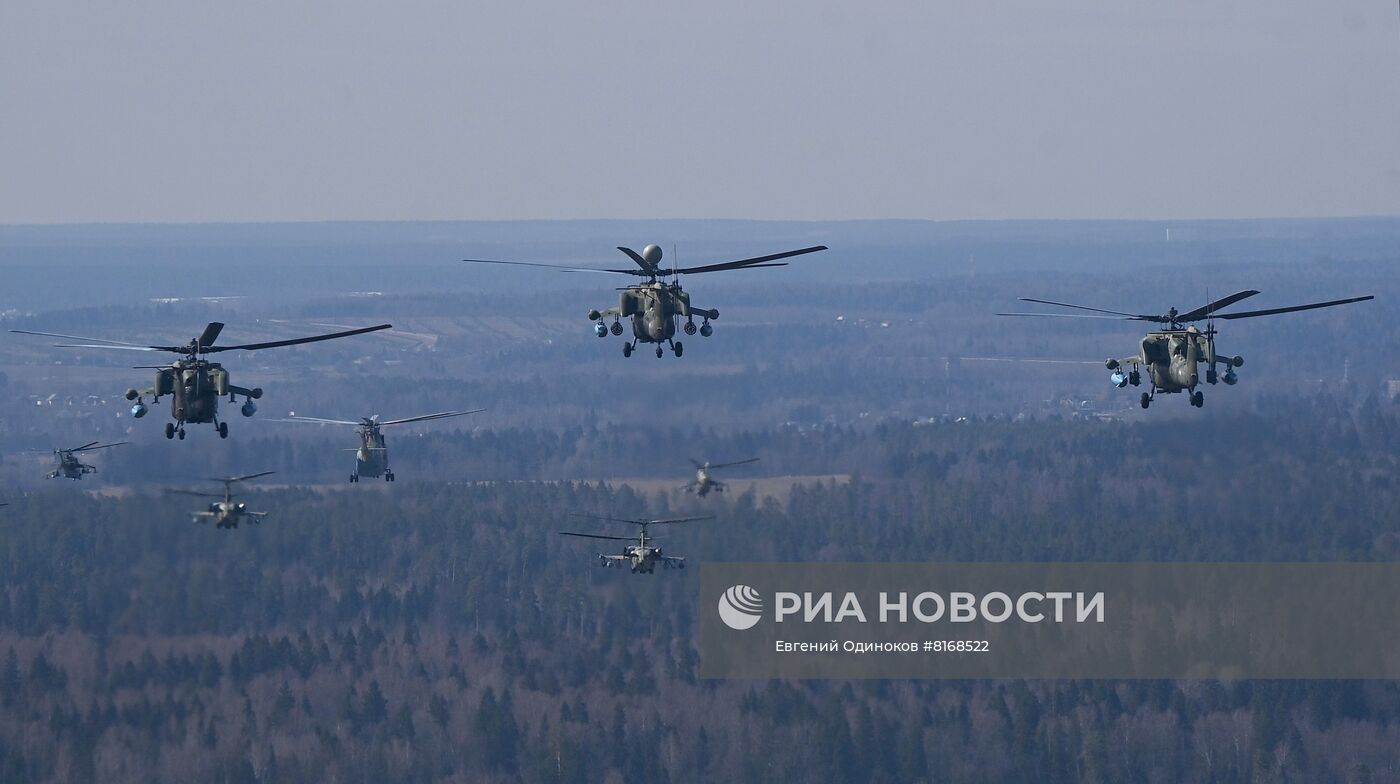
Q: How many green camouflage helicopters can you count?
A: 8